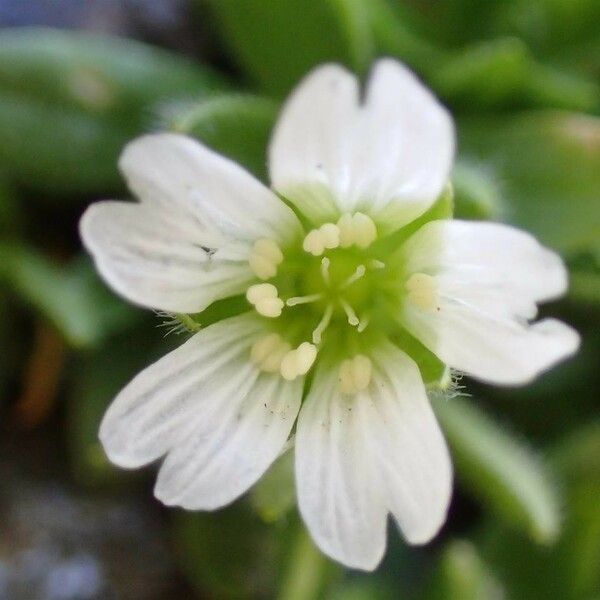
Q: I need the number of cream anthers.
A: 8